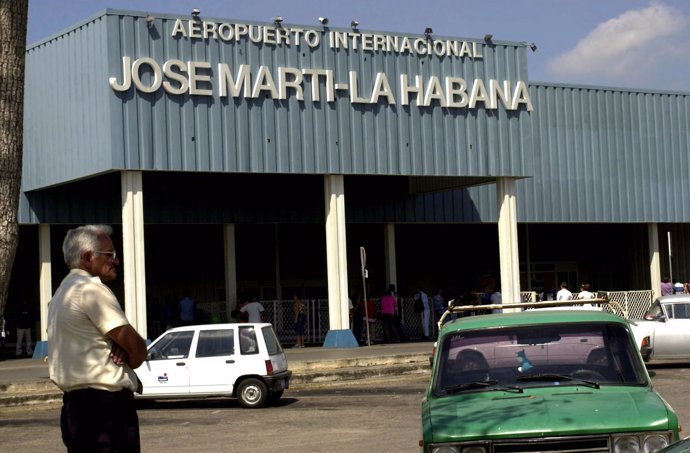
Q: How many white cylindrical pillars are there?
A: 7